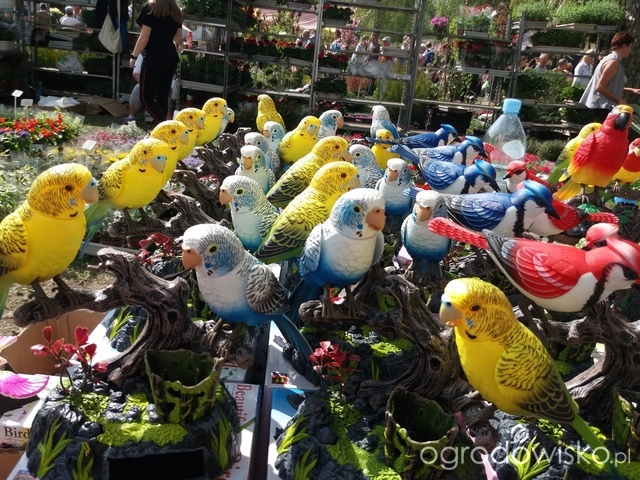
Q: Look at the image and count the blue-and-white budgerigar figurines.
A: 12